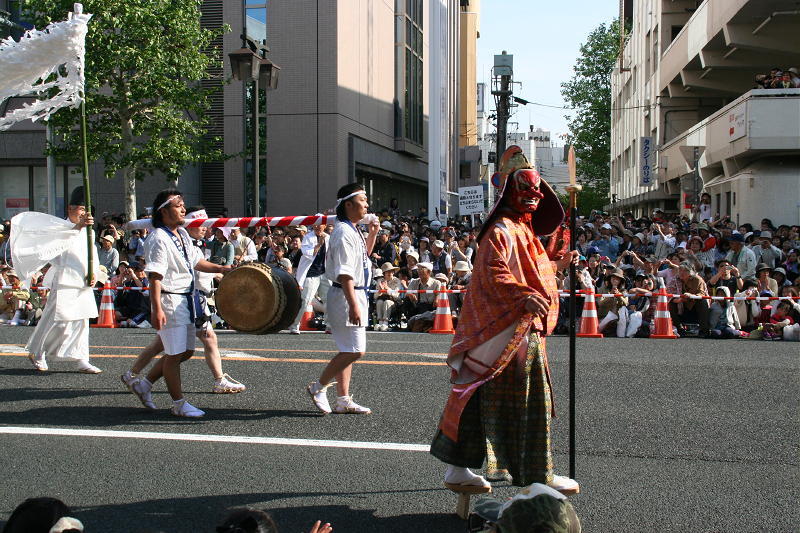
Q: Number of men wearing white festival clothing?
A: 4